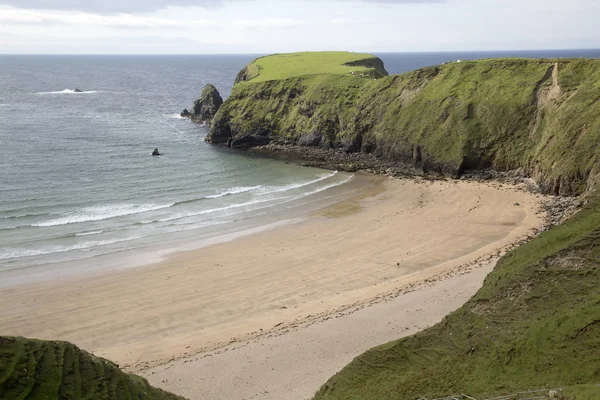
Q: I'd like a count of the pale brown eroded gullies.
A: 1